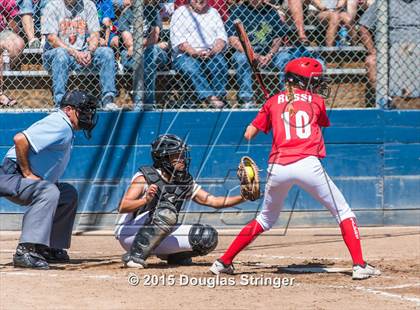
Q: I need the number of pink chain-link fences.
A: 0